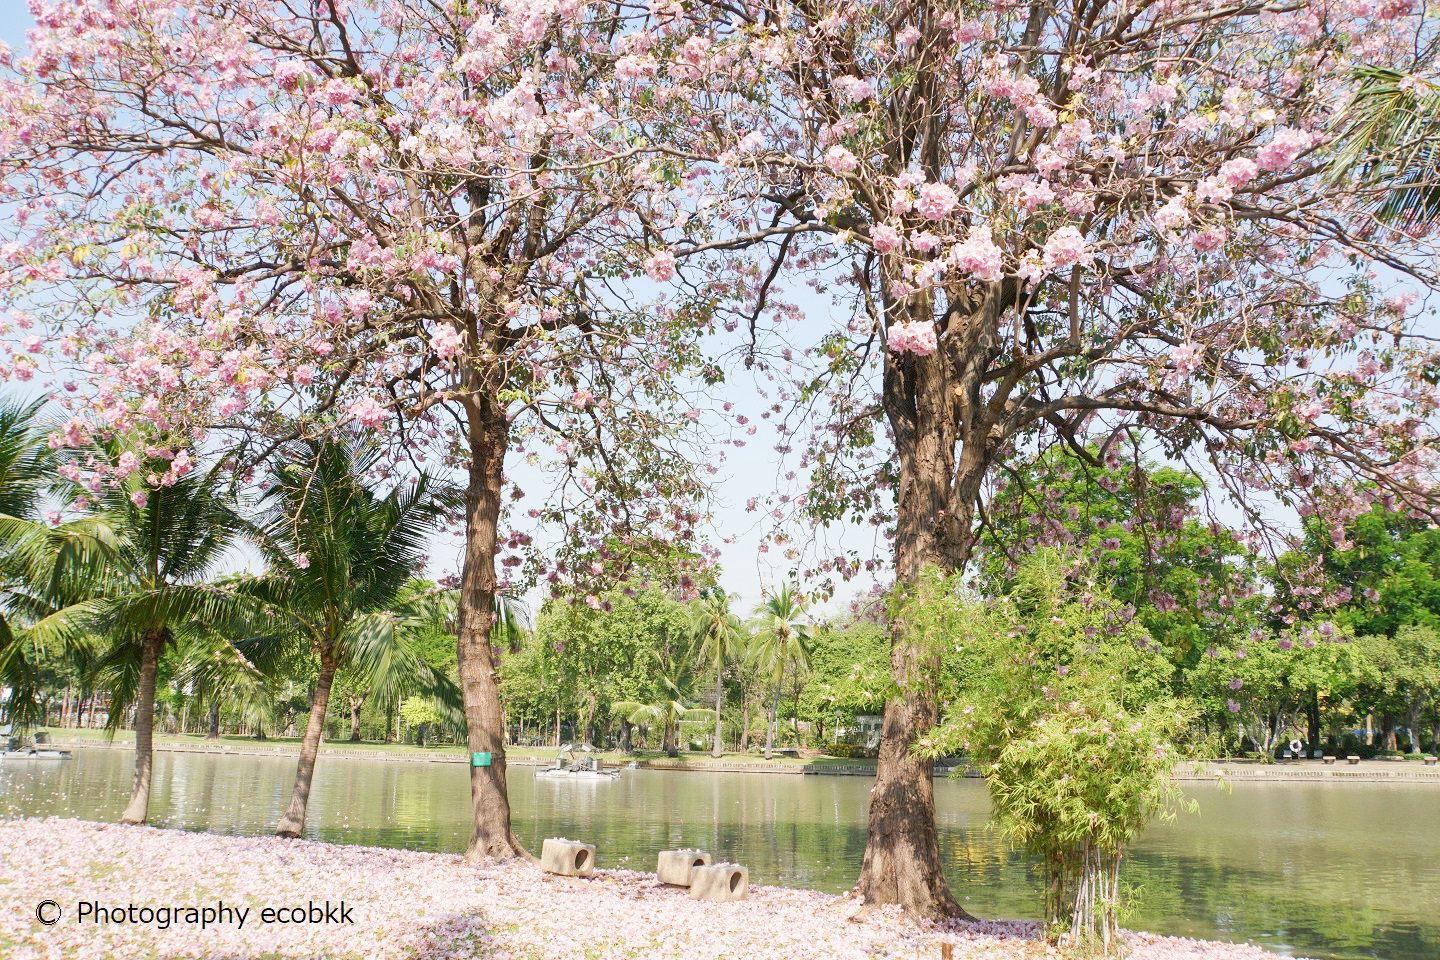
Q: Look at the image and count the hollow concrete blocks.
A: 3